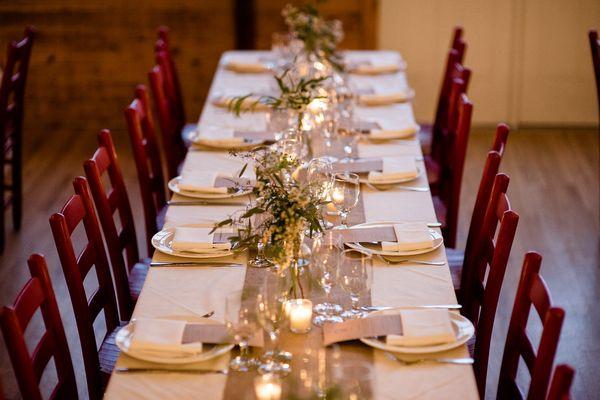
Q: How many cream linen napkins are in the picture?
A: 12